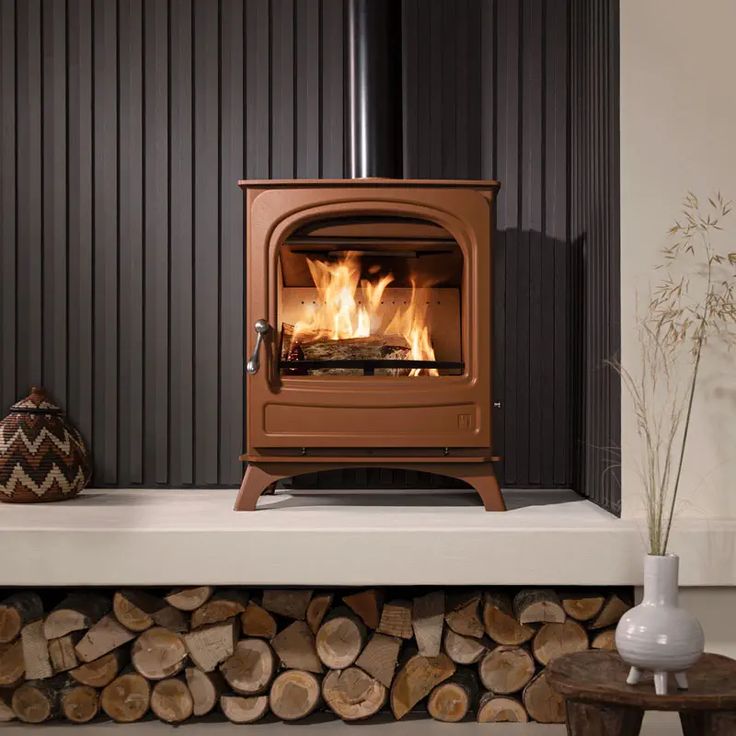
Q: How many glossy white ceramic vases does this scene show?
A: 1